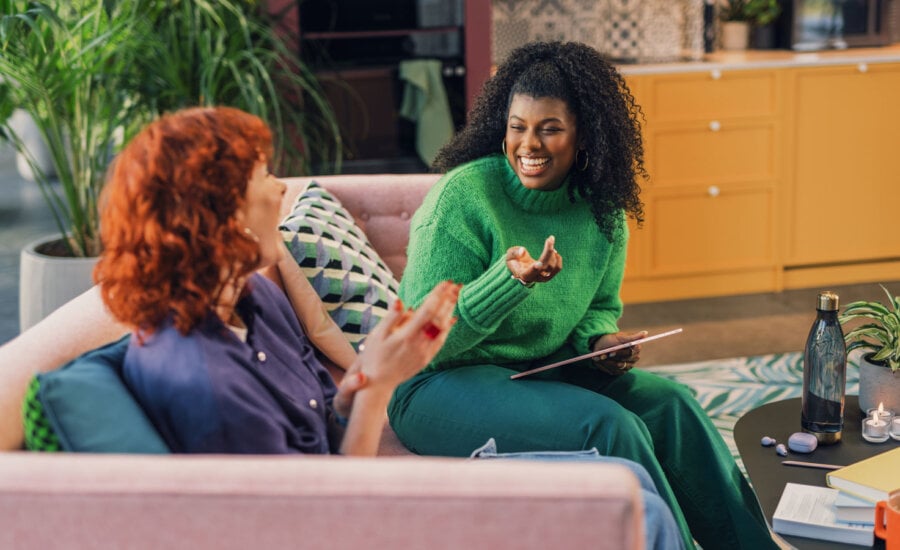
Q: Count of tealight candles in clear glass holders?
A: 3